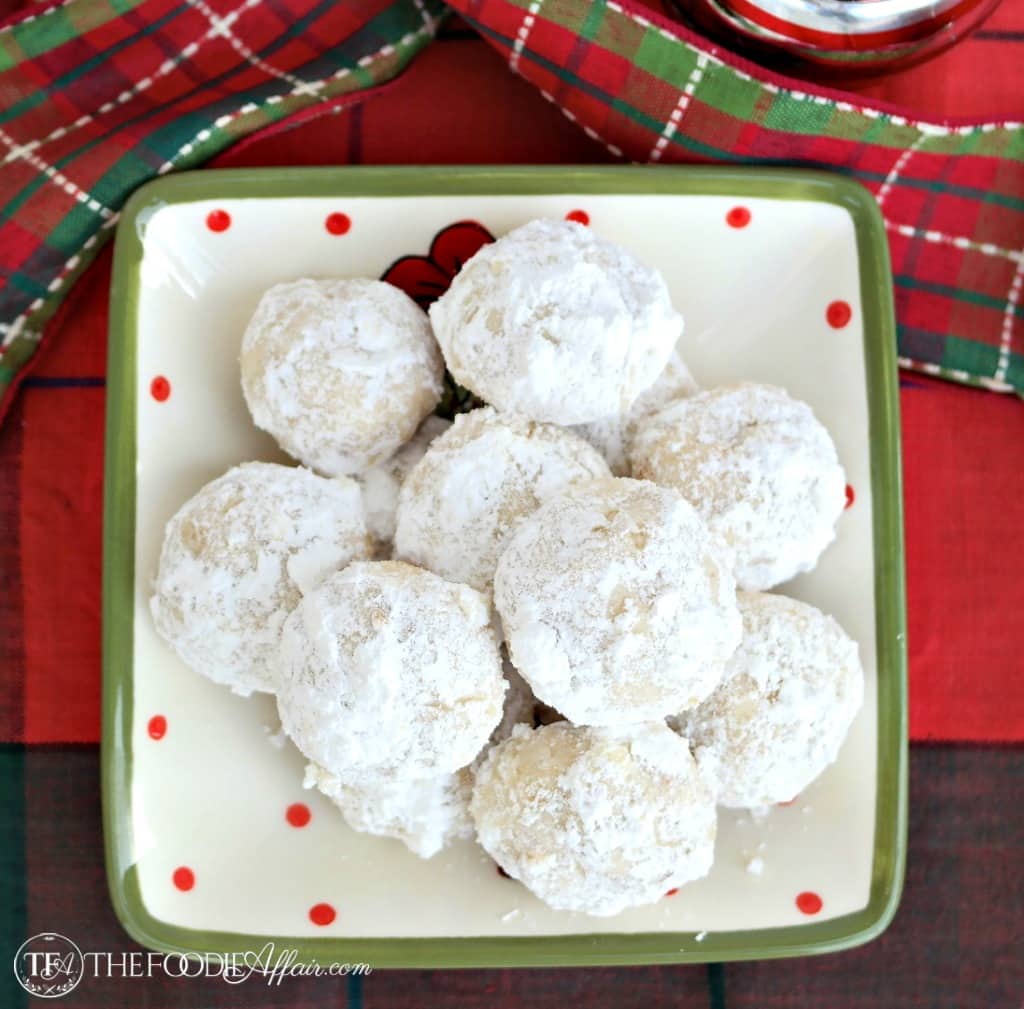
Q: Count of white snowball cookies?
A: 12